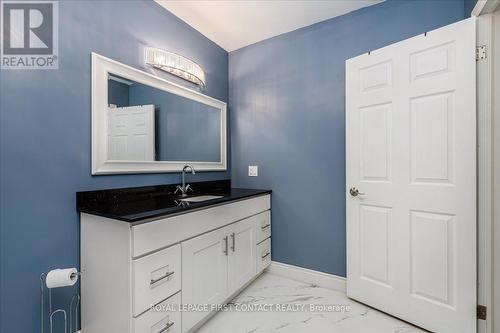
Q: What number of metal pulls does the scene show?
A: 6